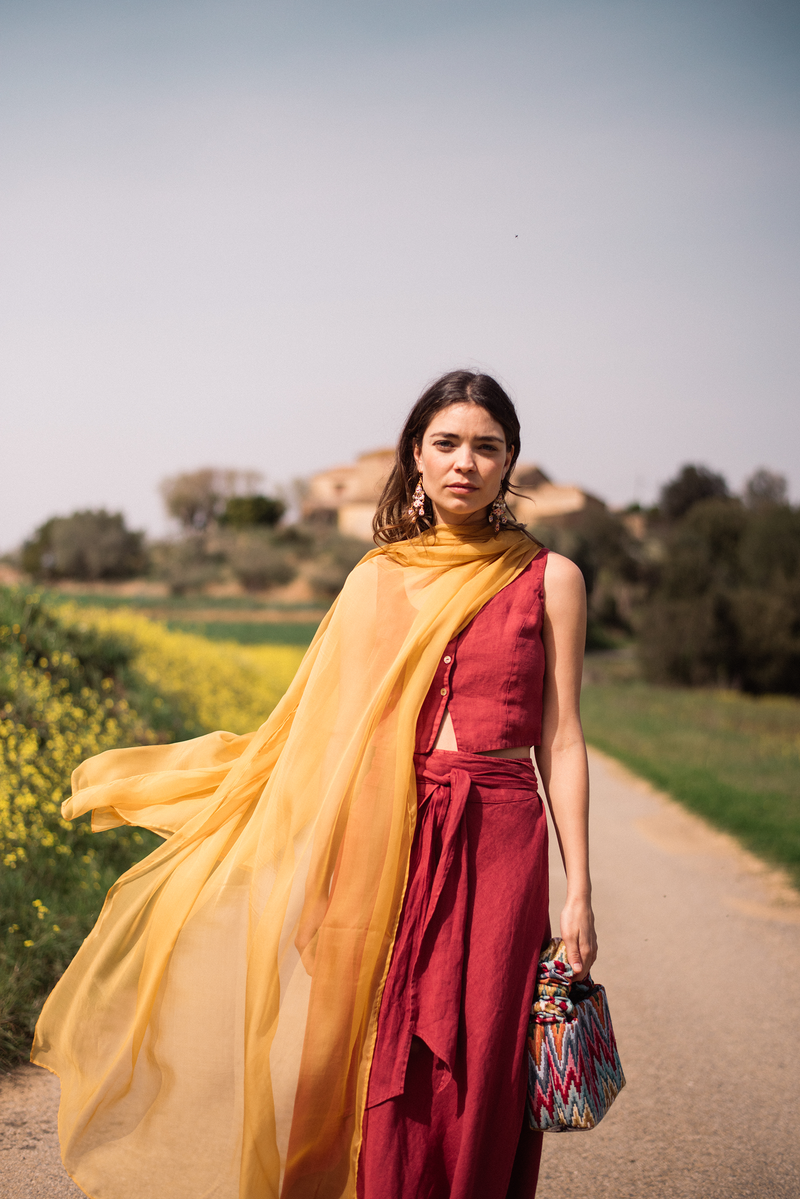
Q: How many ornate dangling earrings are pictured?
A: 2